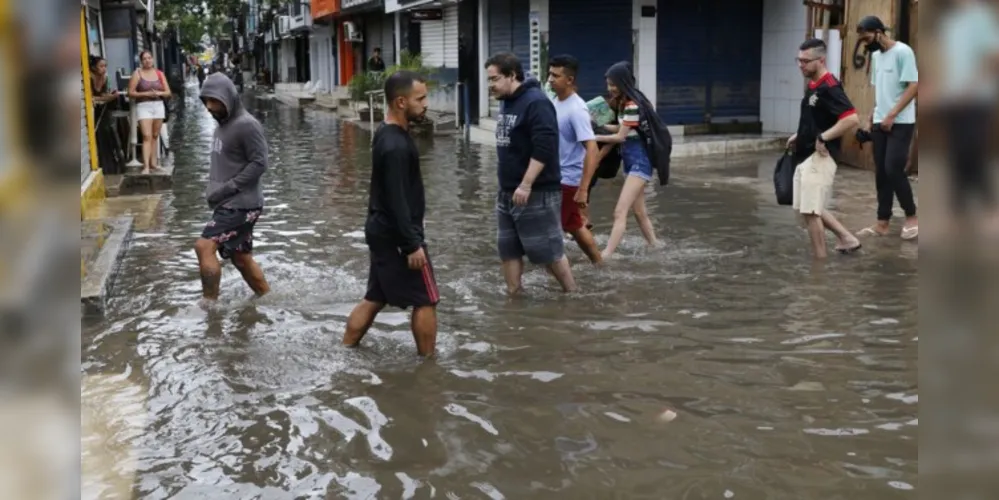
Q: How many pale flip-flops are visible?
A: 2